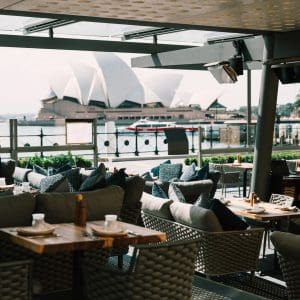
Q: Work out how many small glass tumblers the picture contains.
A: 2